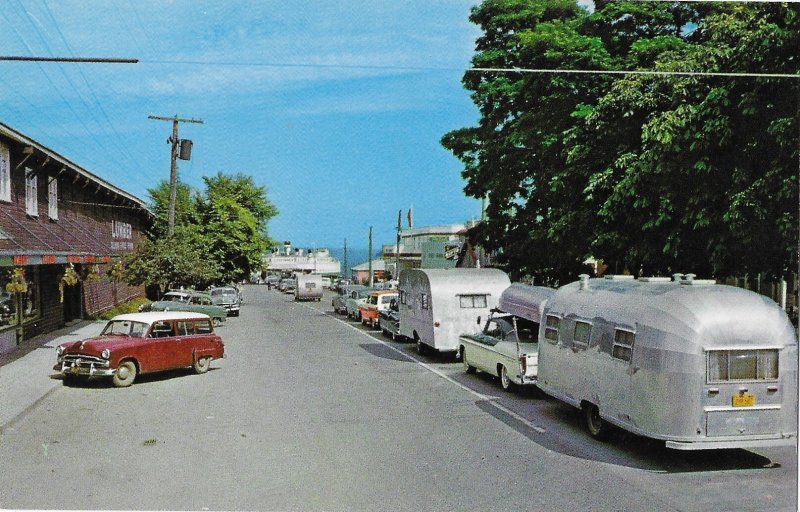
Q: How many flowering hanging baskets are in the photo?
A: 4